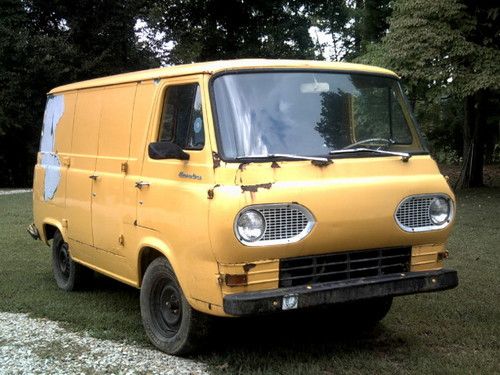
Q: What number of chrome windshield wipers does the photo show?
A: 2